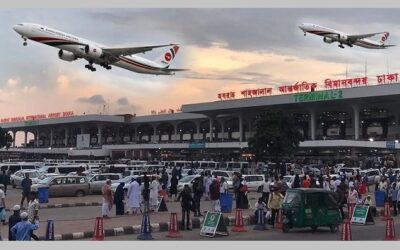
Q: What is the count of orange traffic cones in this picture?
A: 8